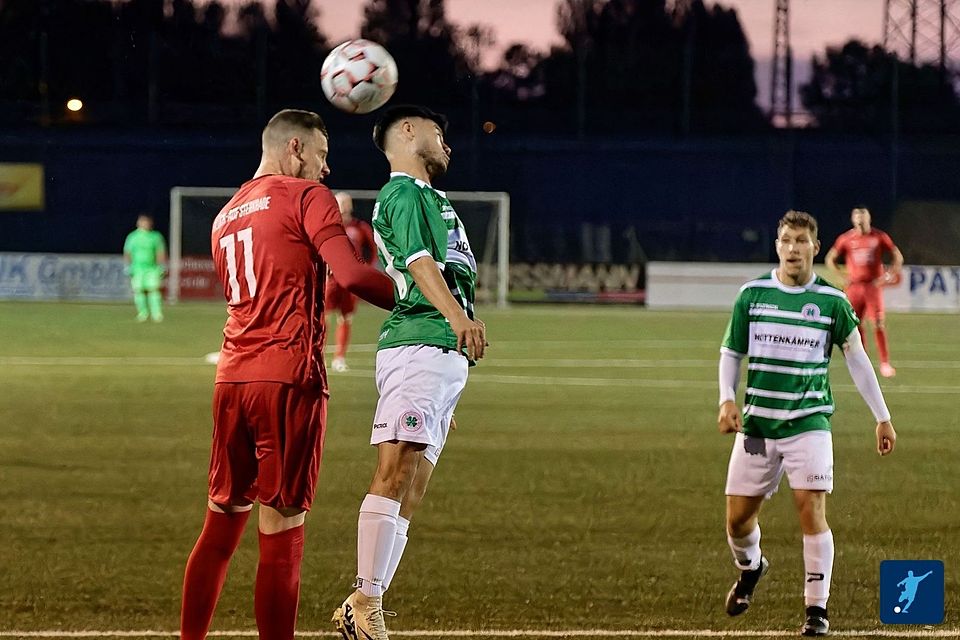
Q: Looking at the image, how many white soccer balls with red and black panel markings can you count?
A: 1